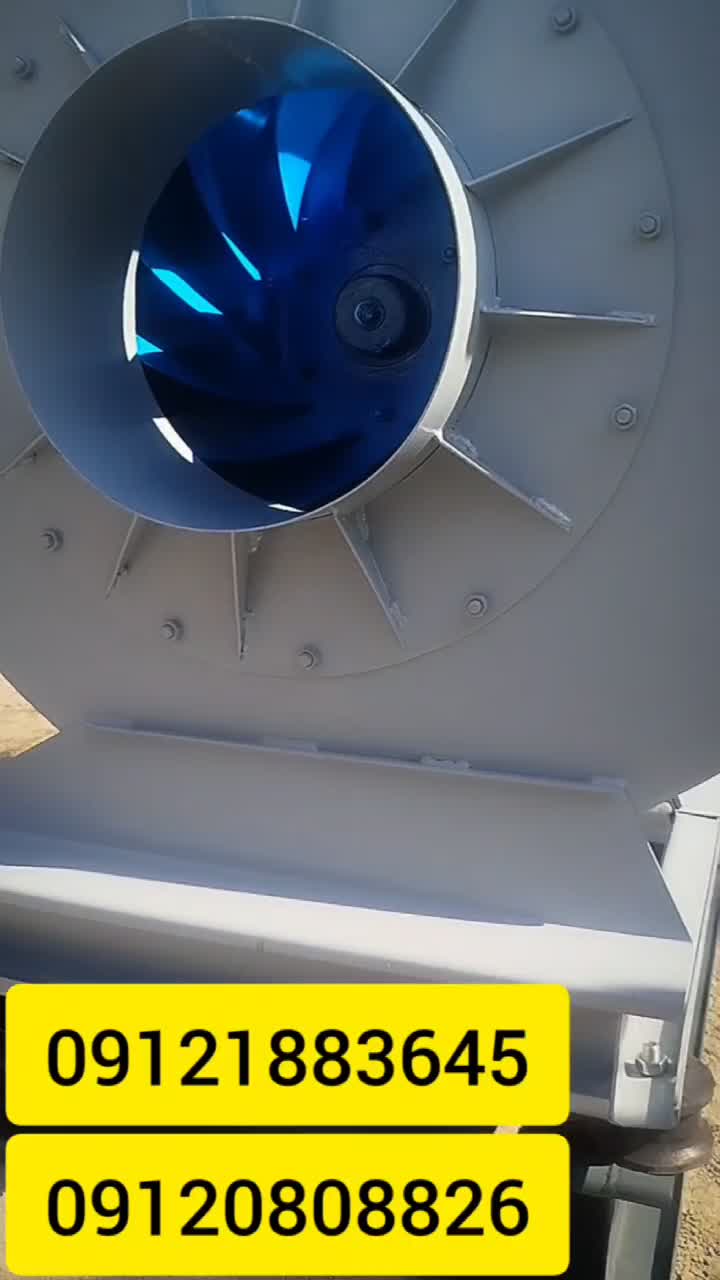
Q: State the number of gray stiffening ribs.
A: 12